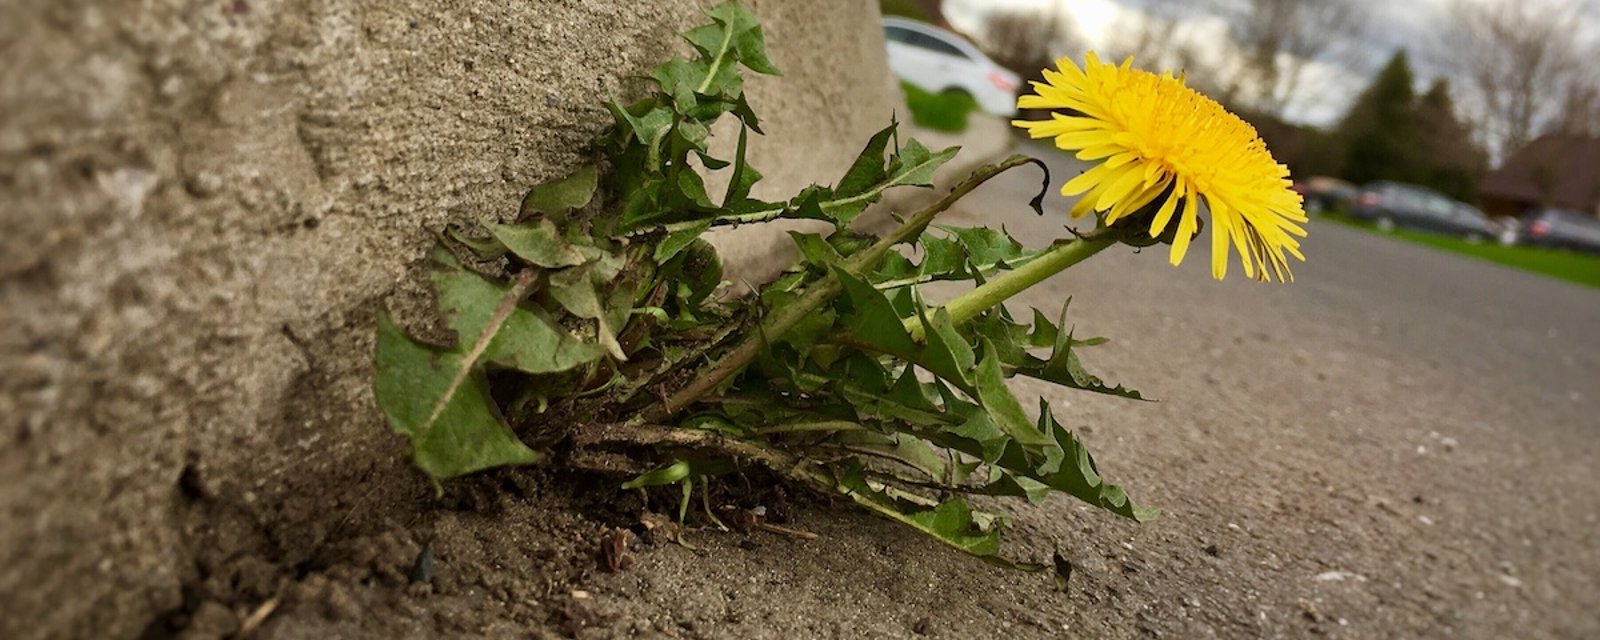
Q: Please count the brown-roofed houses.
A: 1